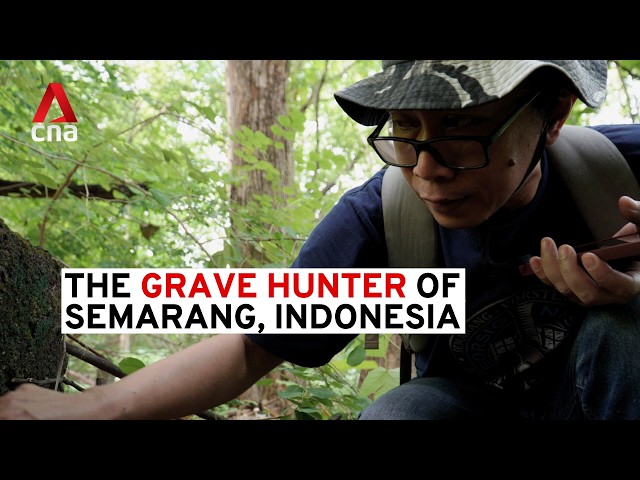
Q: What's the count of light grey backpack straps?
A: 2